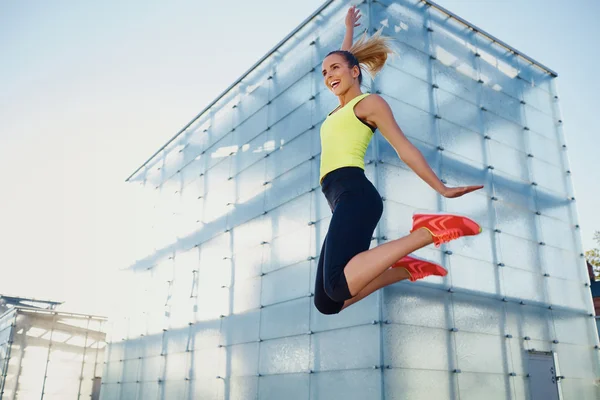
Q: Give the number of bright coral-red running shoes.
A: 2